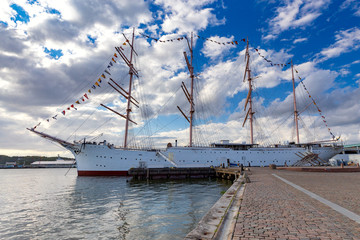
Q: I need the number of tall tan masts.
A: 4